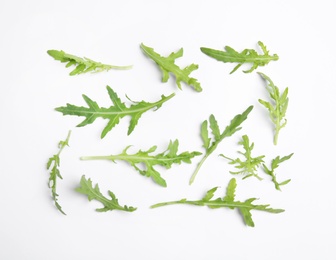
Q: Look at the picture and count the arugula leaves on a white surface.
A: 12